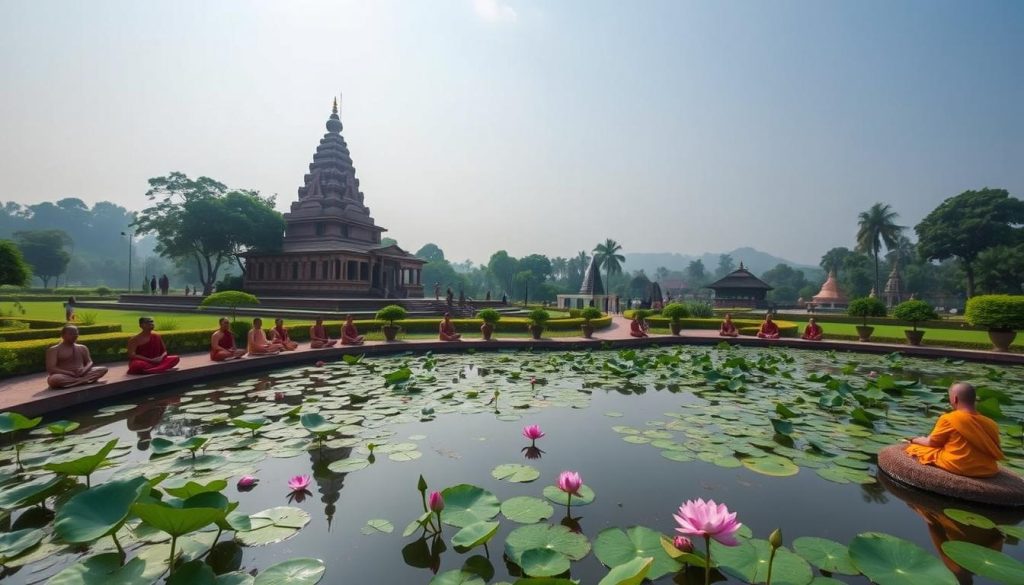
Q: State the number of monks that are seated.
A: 13